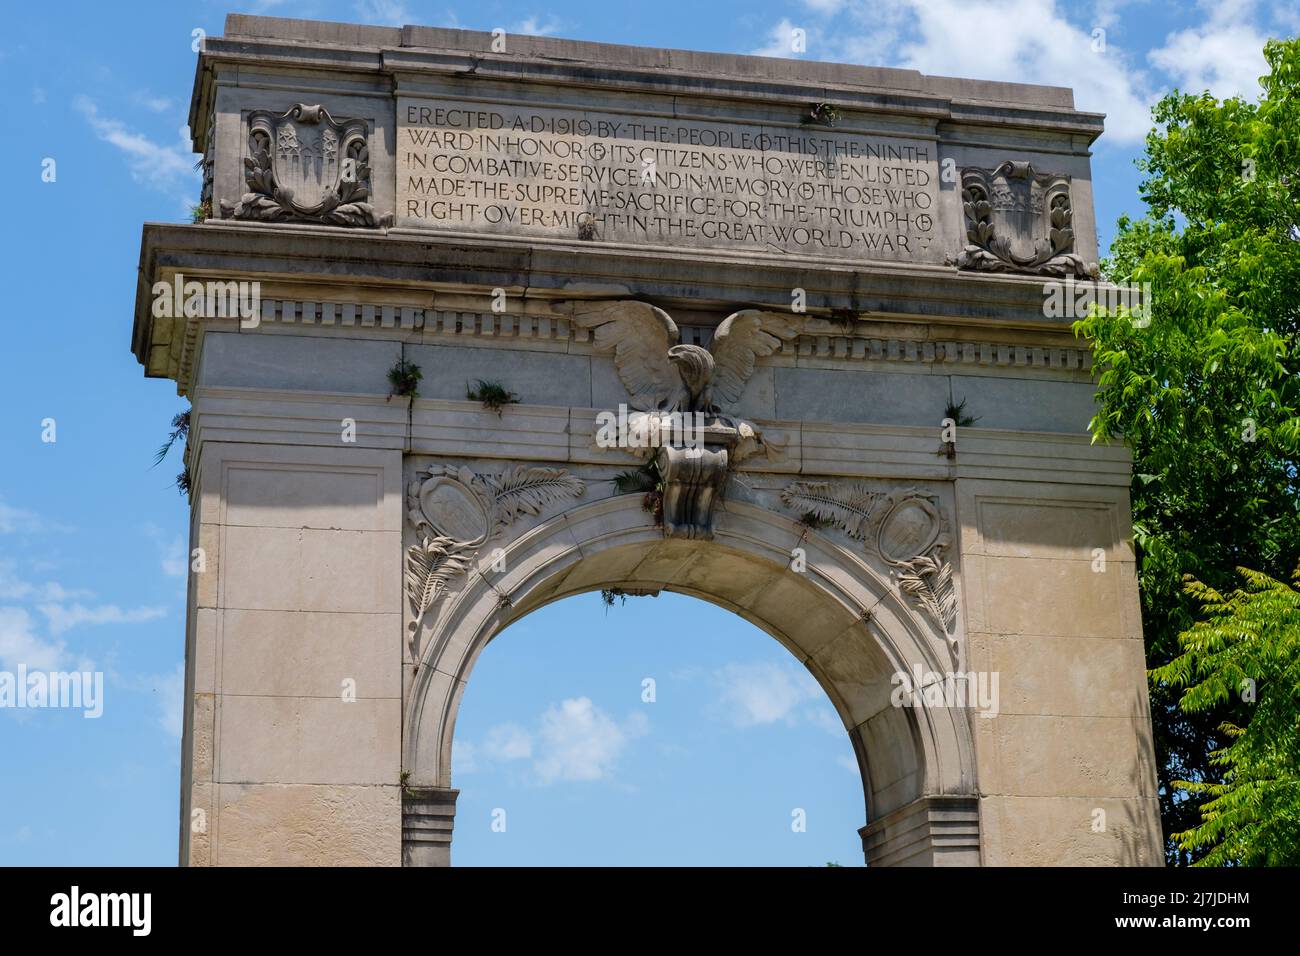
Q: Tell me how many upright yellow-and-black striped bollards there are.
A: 0